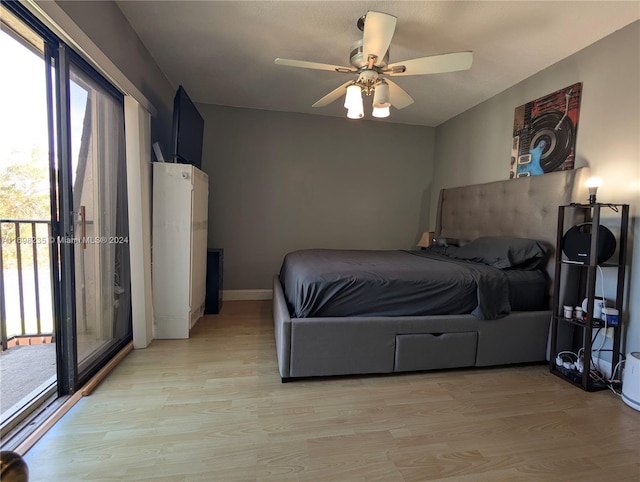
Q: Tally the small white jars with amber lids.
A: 2